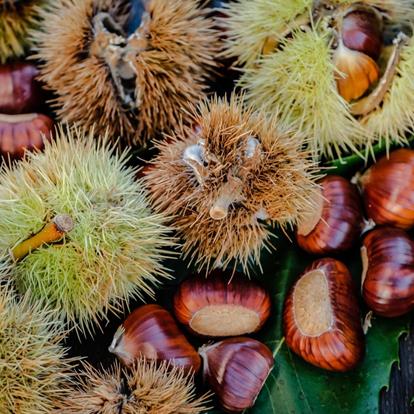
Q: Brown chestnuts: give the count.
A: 11